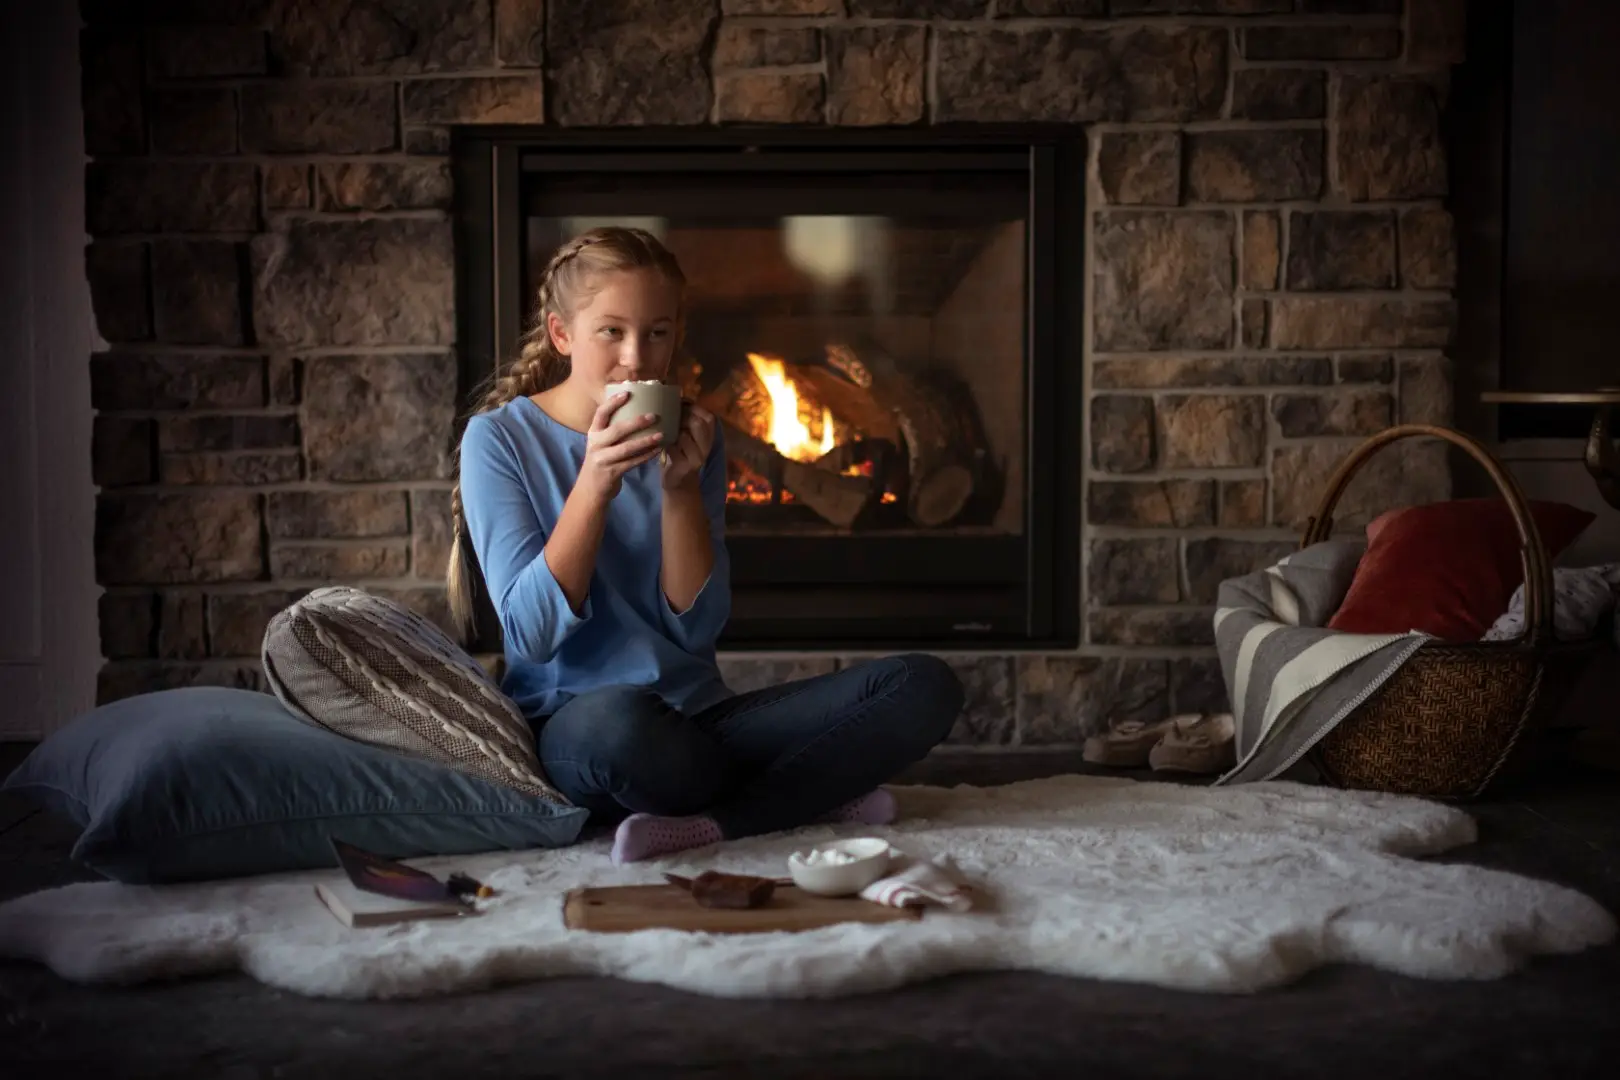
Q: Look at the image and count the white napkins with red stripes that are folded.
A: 1